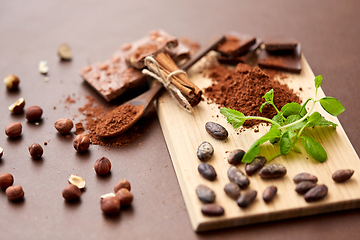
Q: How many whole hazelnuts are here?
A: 13